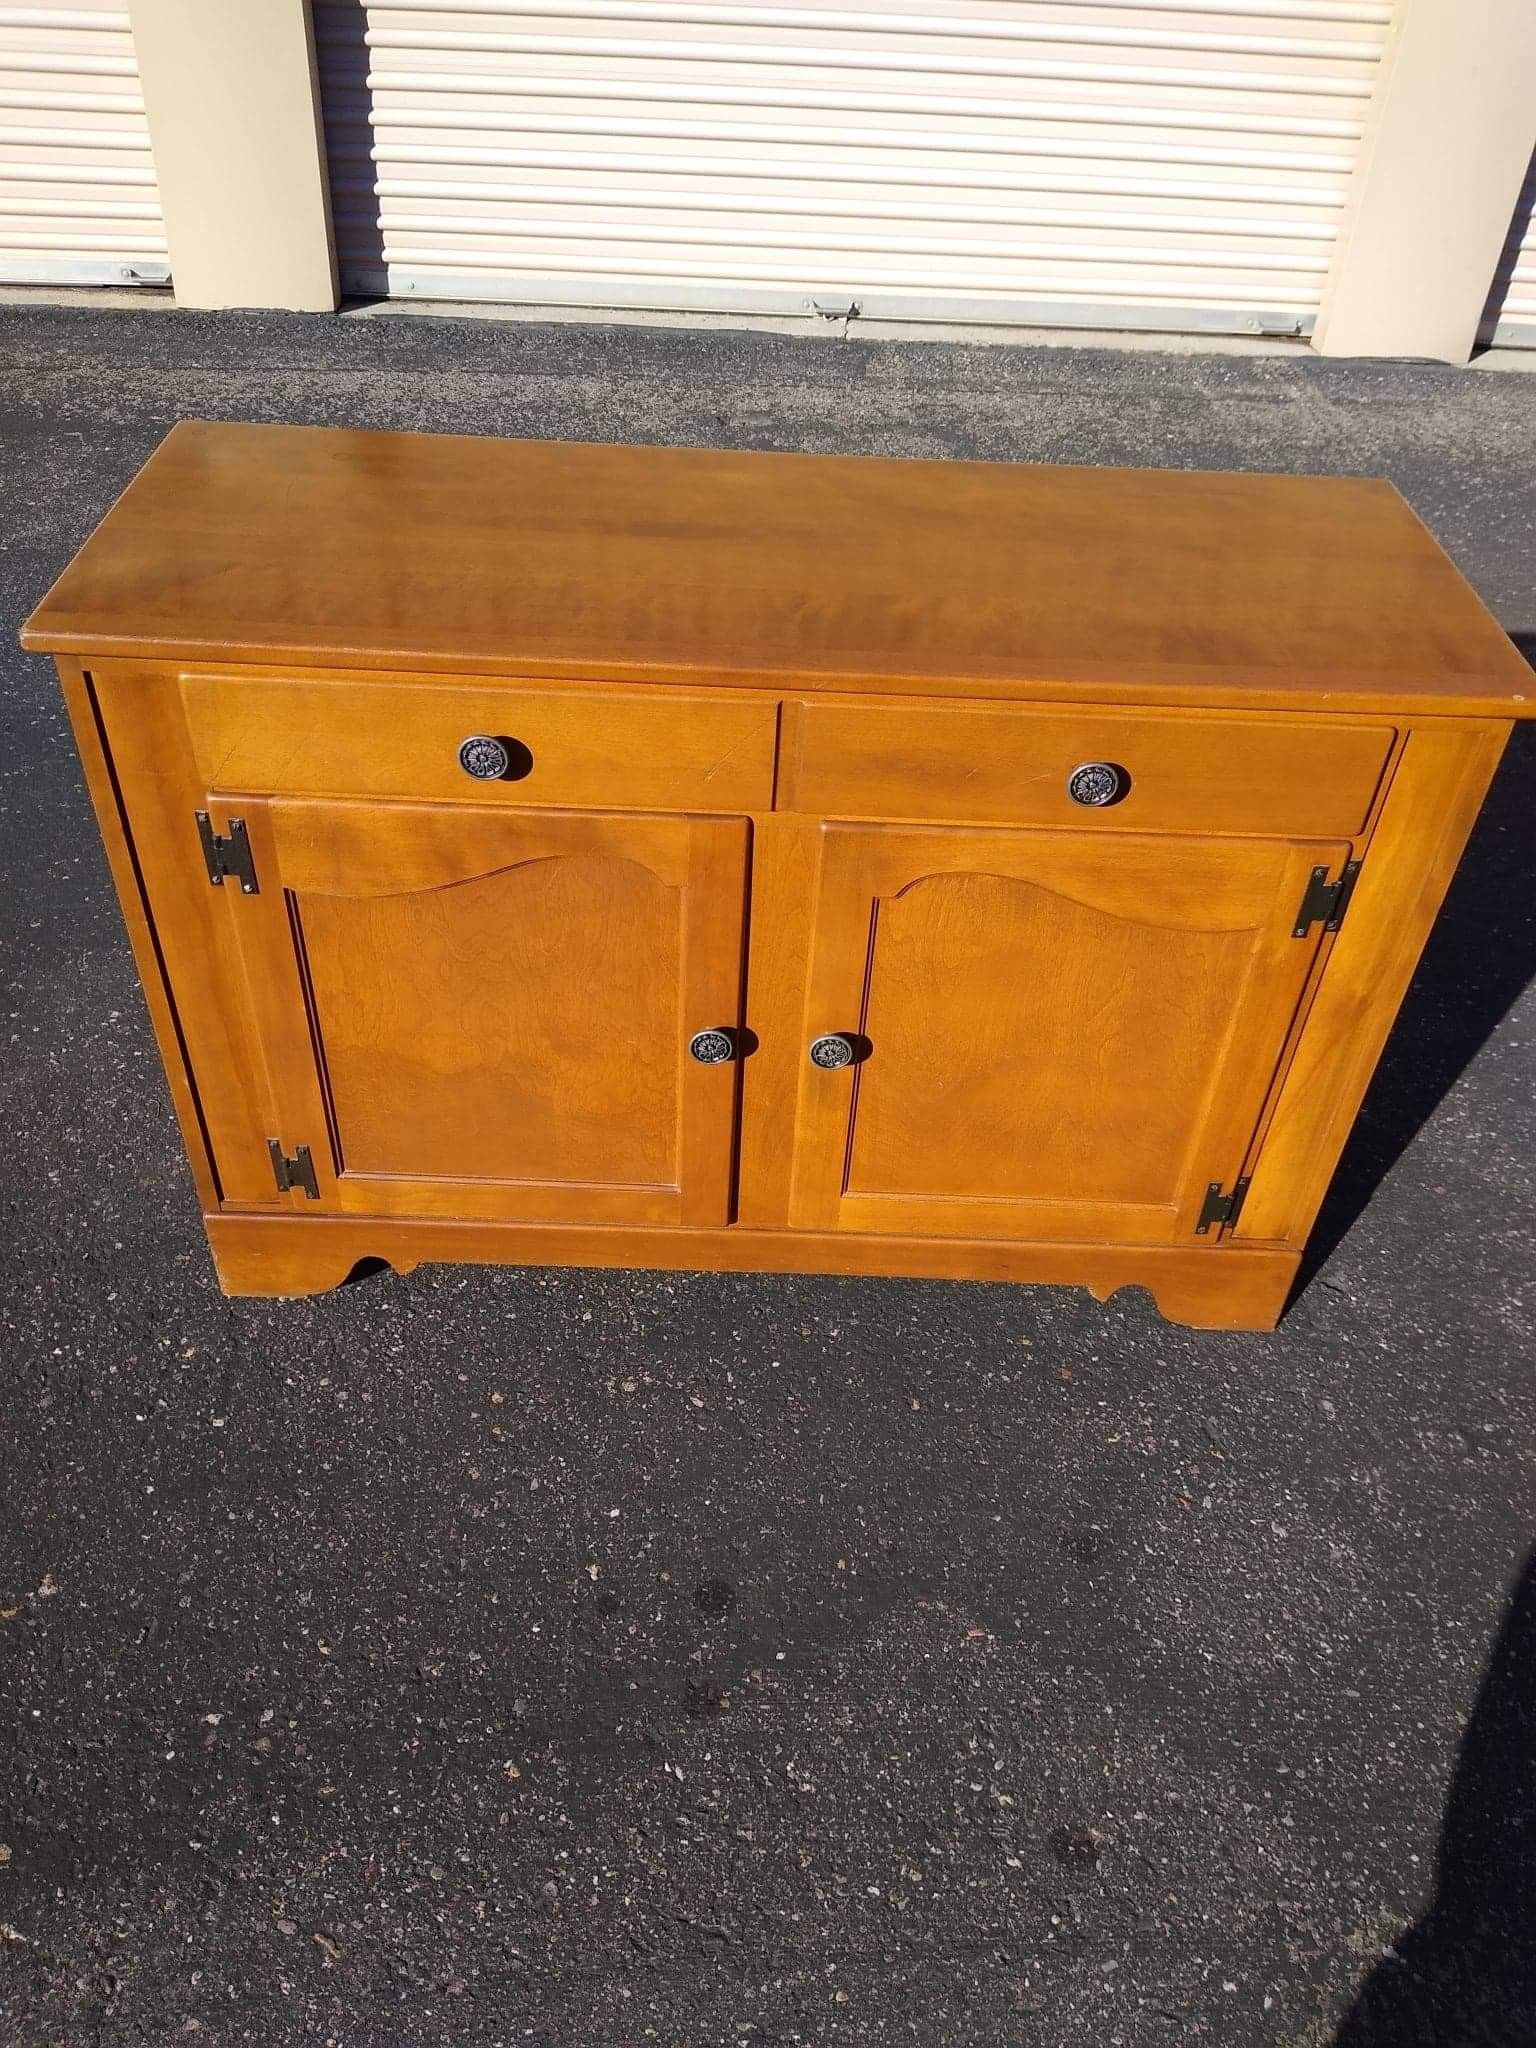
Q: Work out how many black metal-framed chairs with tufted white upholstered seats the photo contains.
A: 0